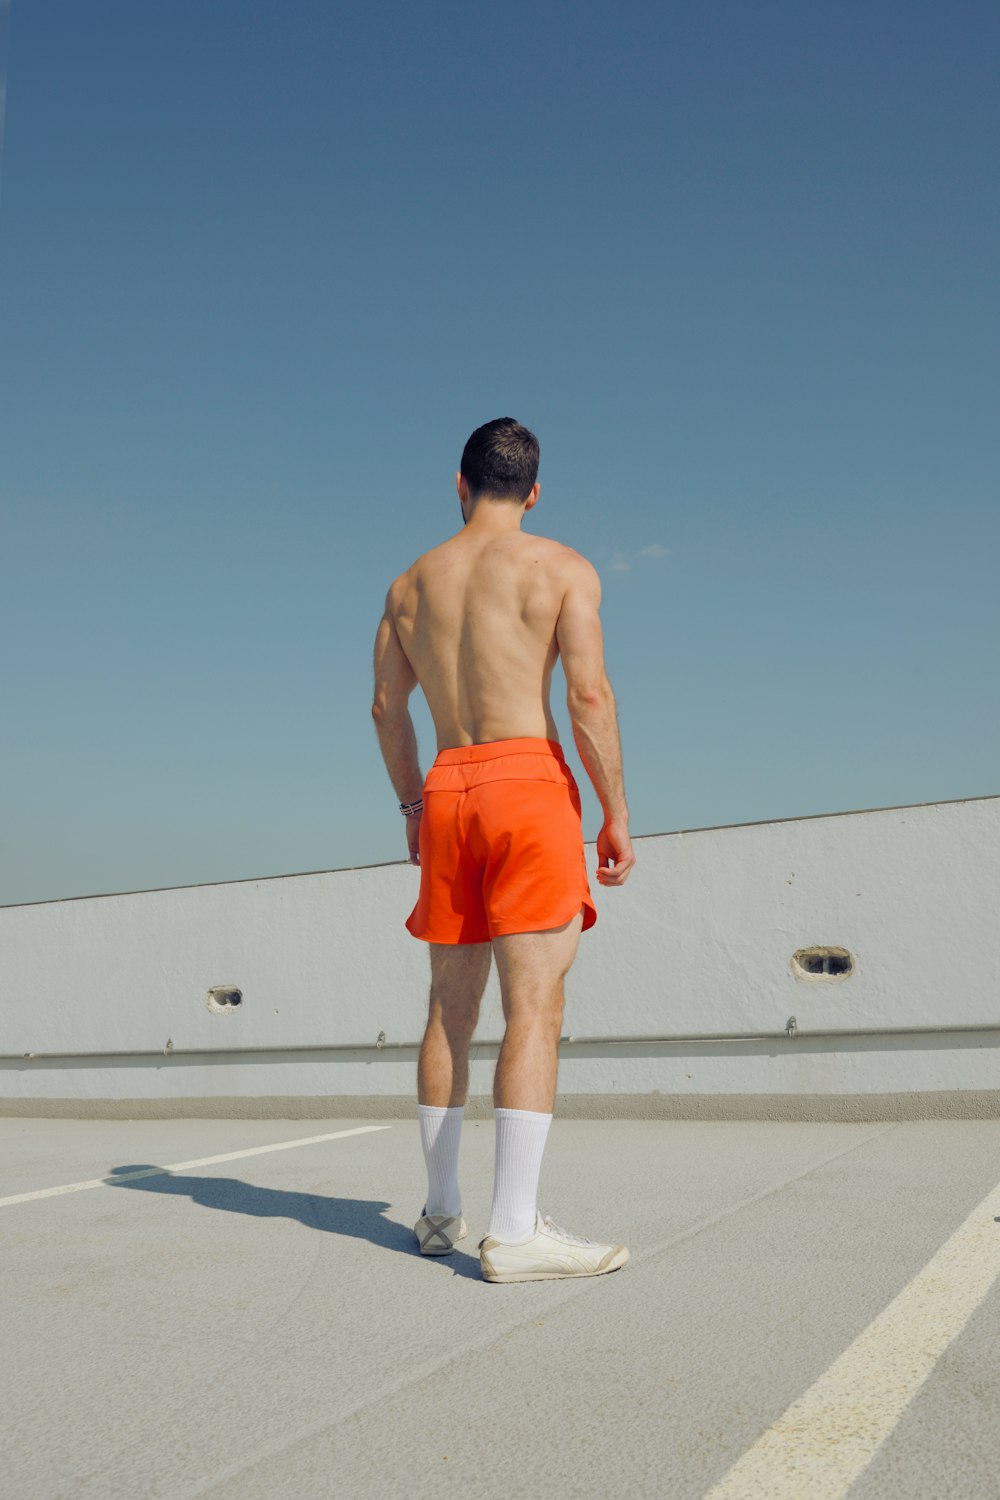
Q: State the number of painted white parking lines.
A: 2